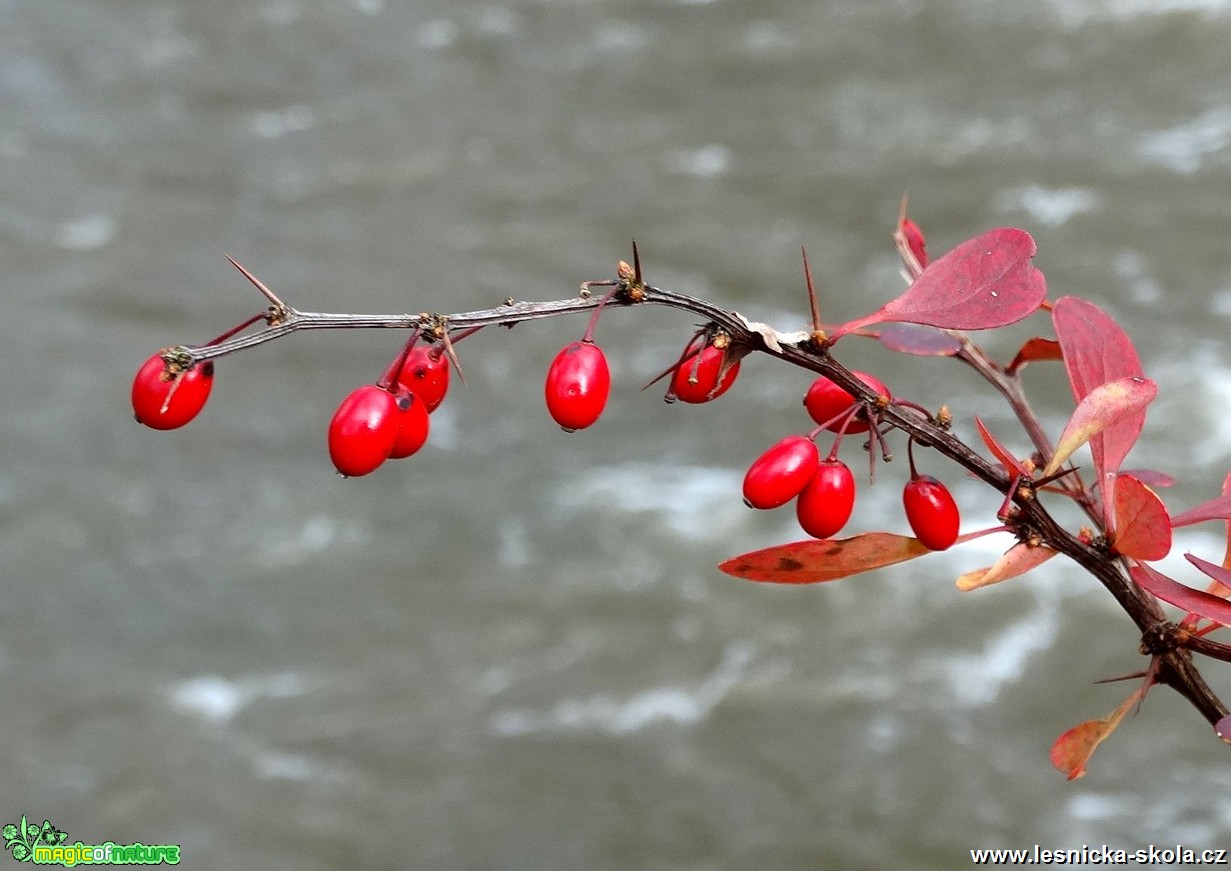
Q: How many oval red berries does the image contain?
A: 10